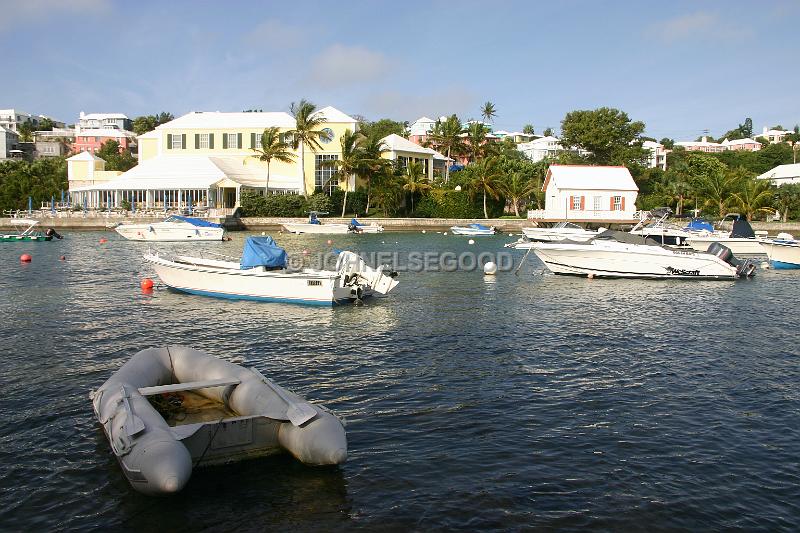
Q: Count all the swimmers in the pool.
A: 0